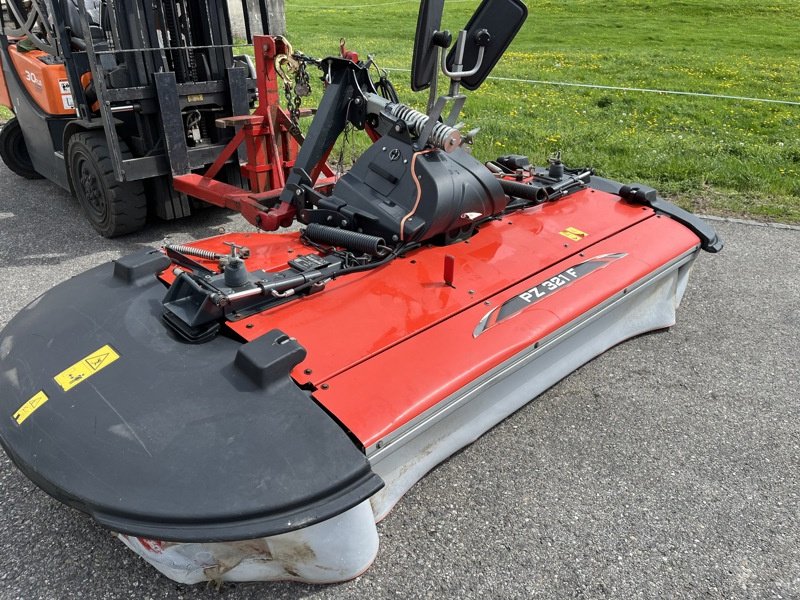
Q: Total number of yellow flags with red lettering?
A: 0